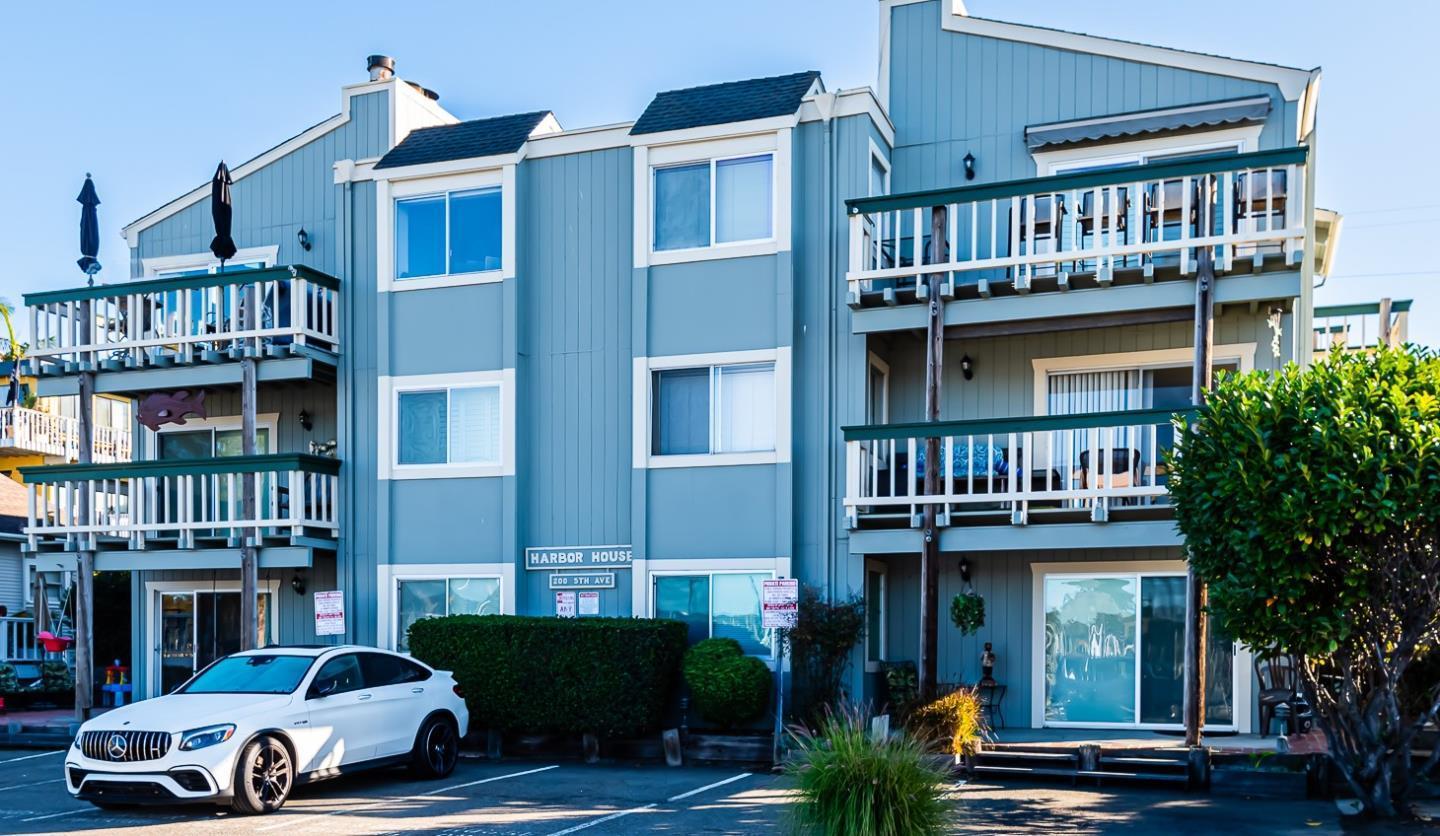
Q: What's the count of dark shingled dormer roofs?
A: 2